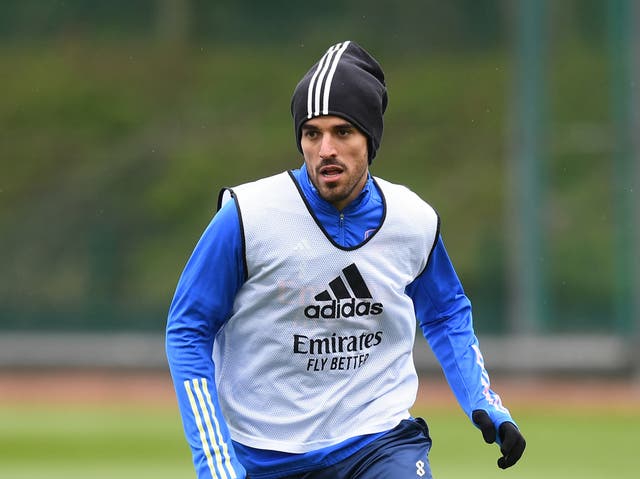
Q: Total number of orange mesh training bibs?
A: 0